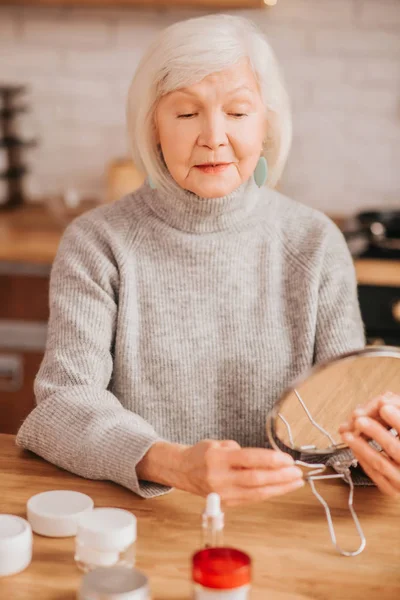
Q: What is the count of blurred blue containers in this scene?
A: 0